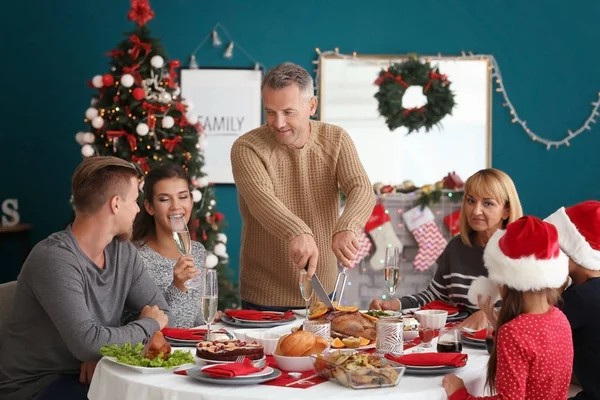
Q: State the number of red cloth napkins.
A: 6